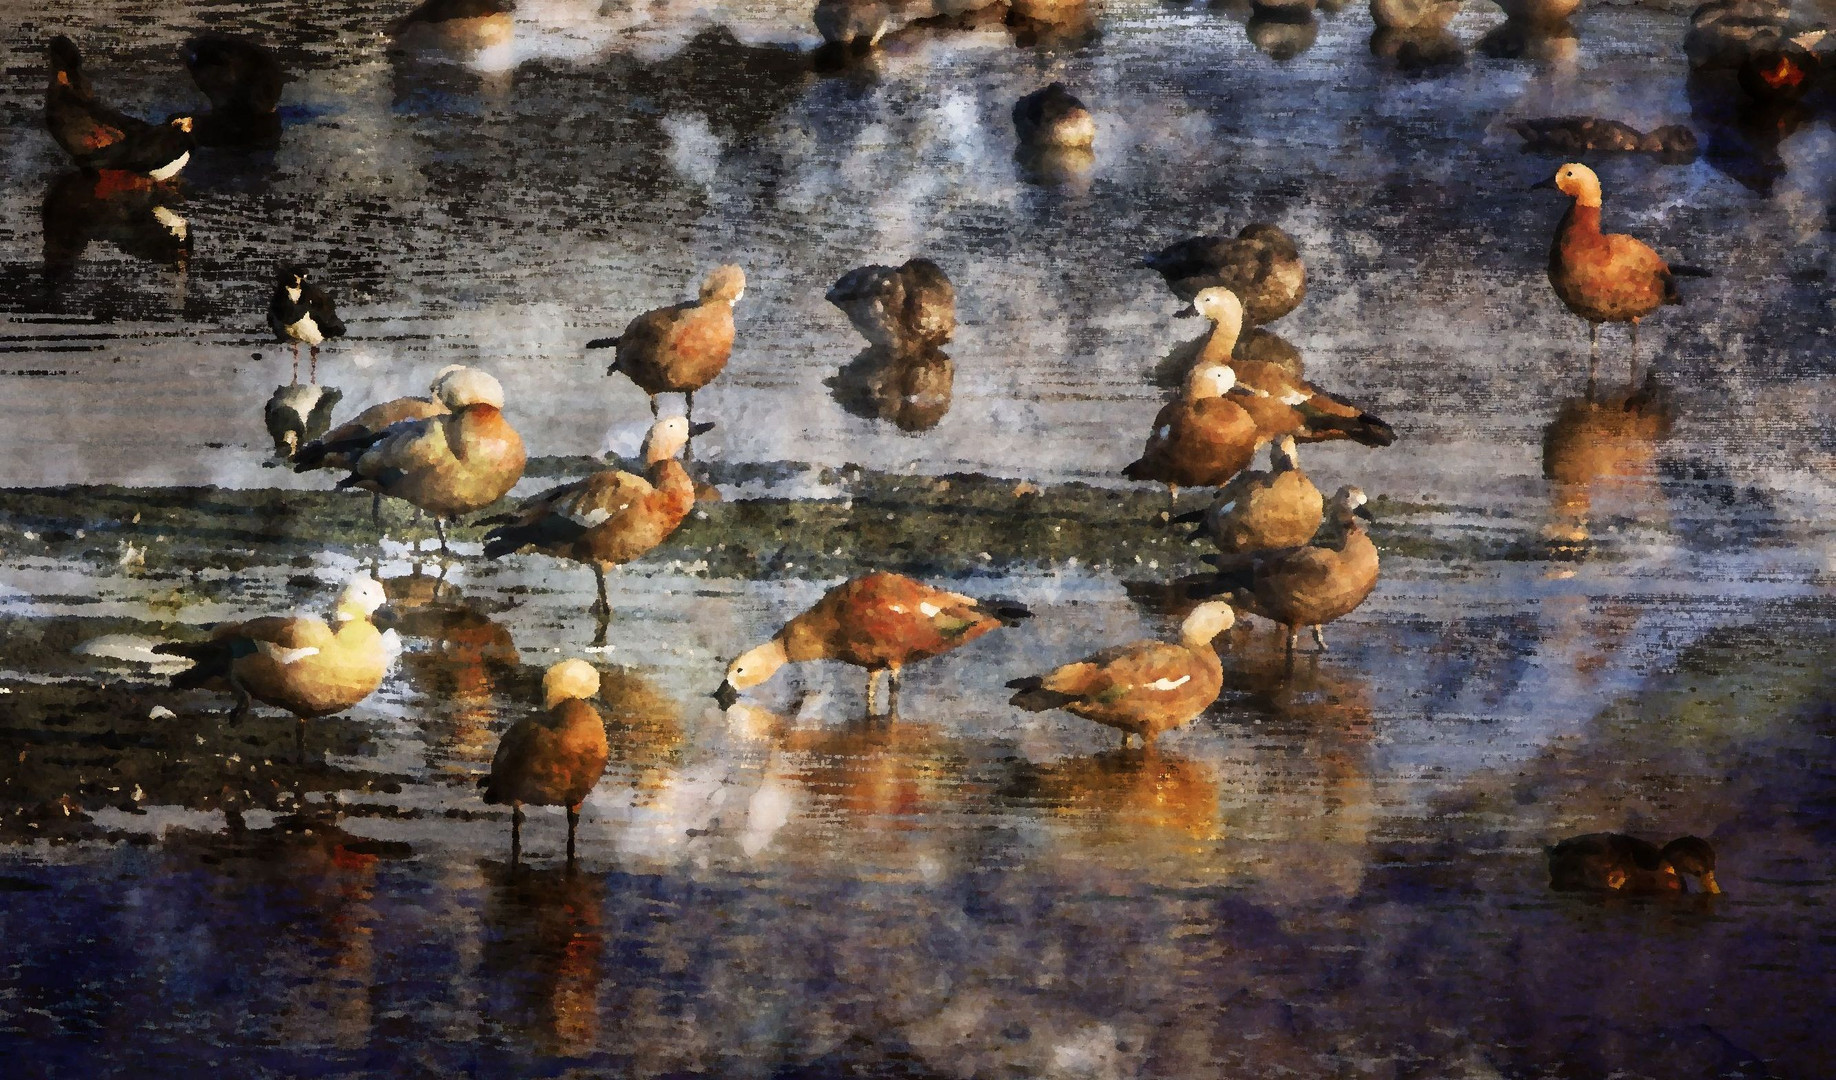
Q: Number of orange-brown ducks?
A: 13